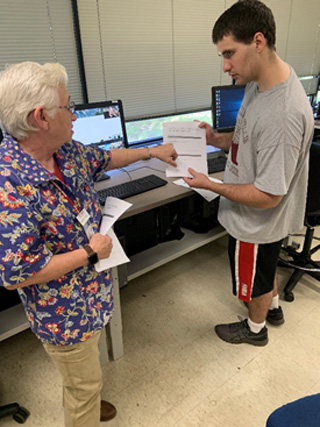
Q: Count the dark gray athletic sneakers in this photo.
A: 2